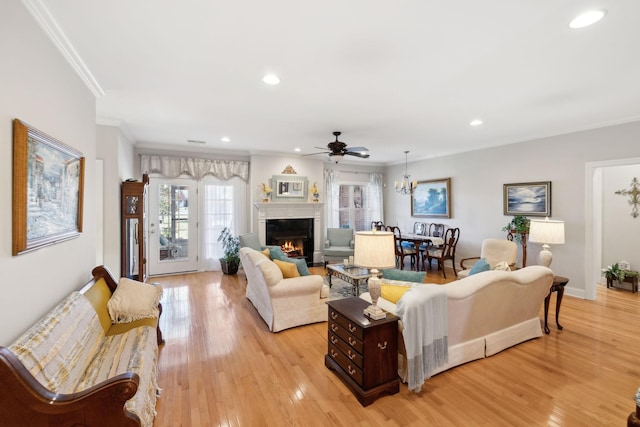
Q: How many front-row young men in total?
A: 0